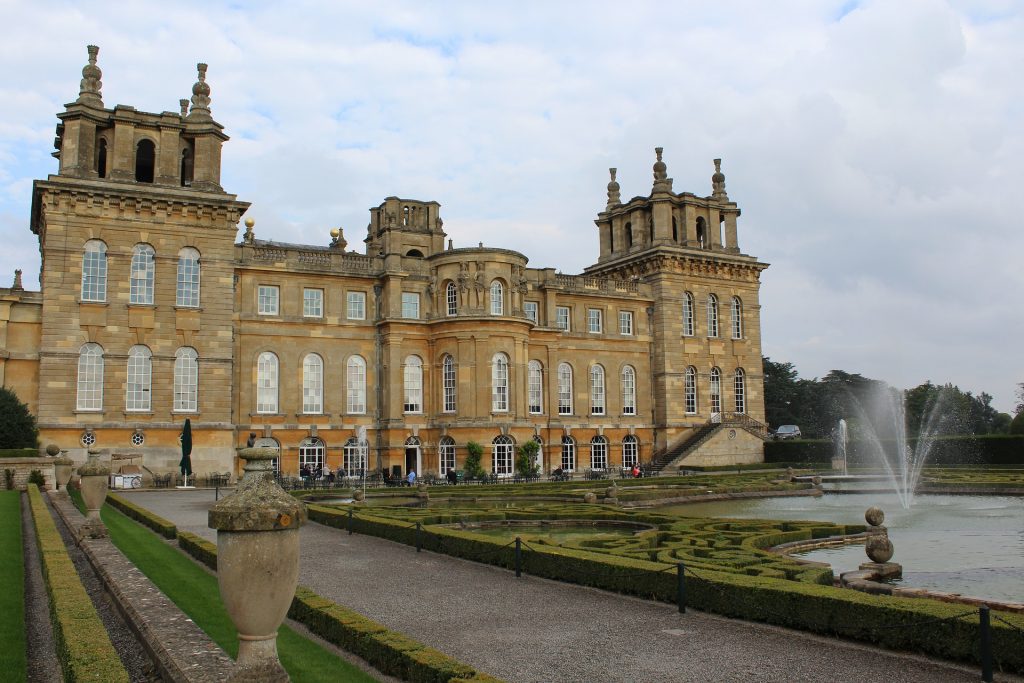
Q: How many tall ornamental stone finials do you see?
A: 5